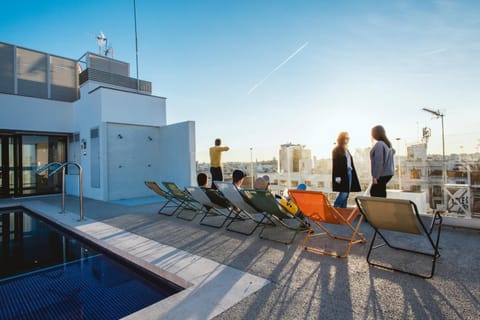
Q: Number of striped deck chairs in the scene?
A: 0